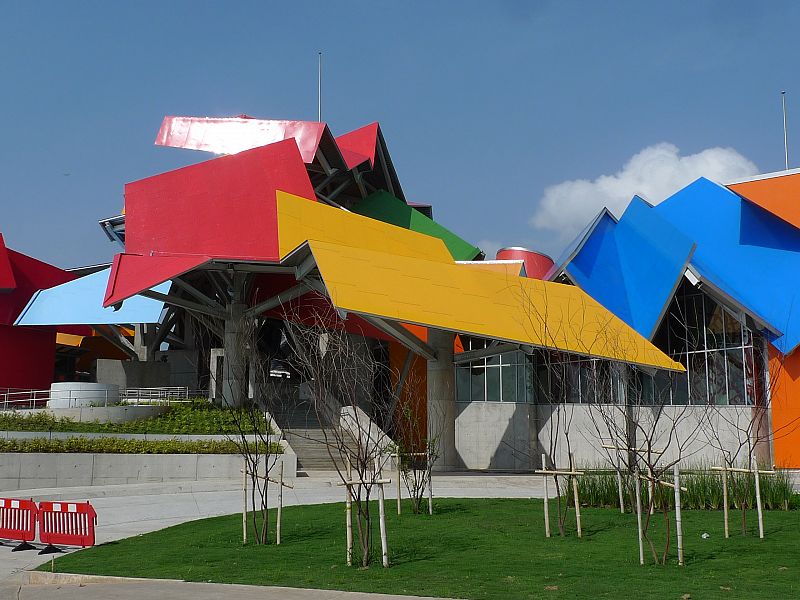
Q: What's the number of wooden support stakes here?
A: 14